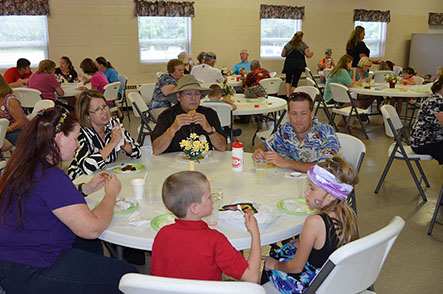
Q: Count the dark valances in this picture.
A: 5